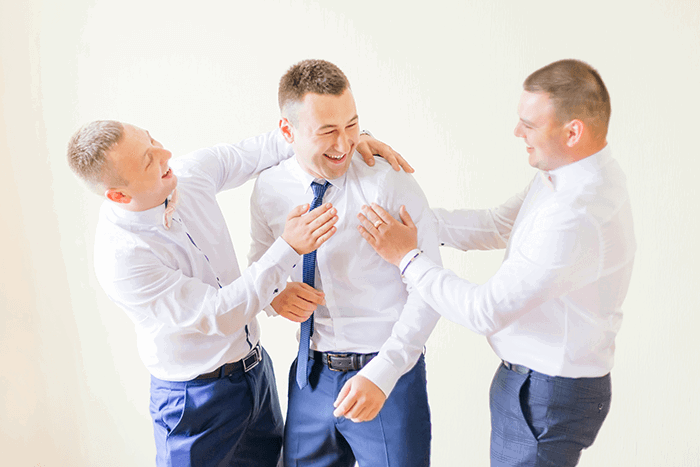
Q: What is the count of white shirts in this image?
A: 3